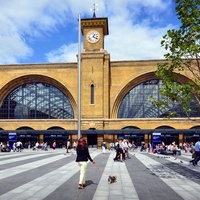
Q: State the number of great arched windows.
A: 2